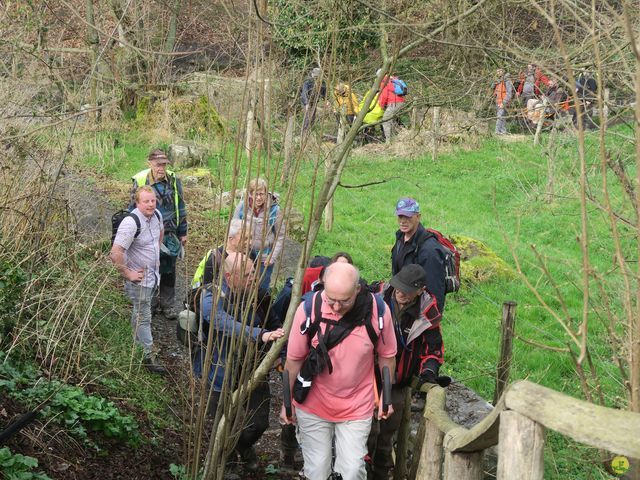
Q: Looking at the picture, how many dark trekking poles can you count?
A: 2